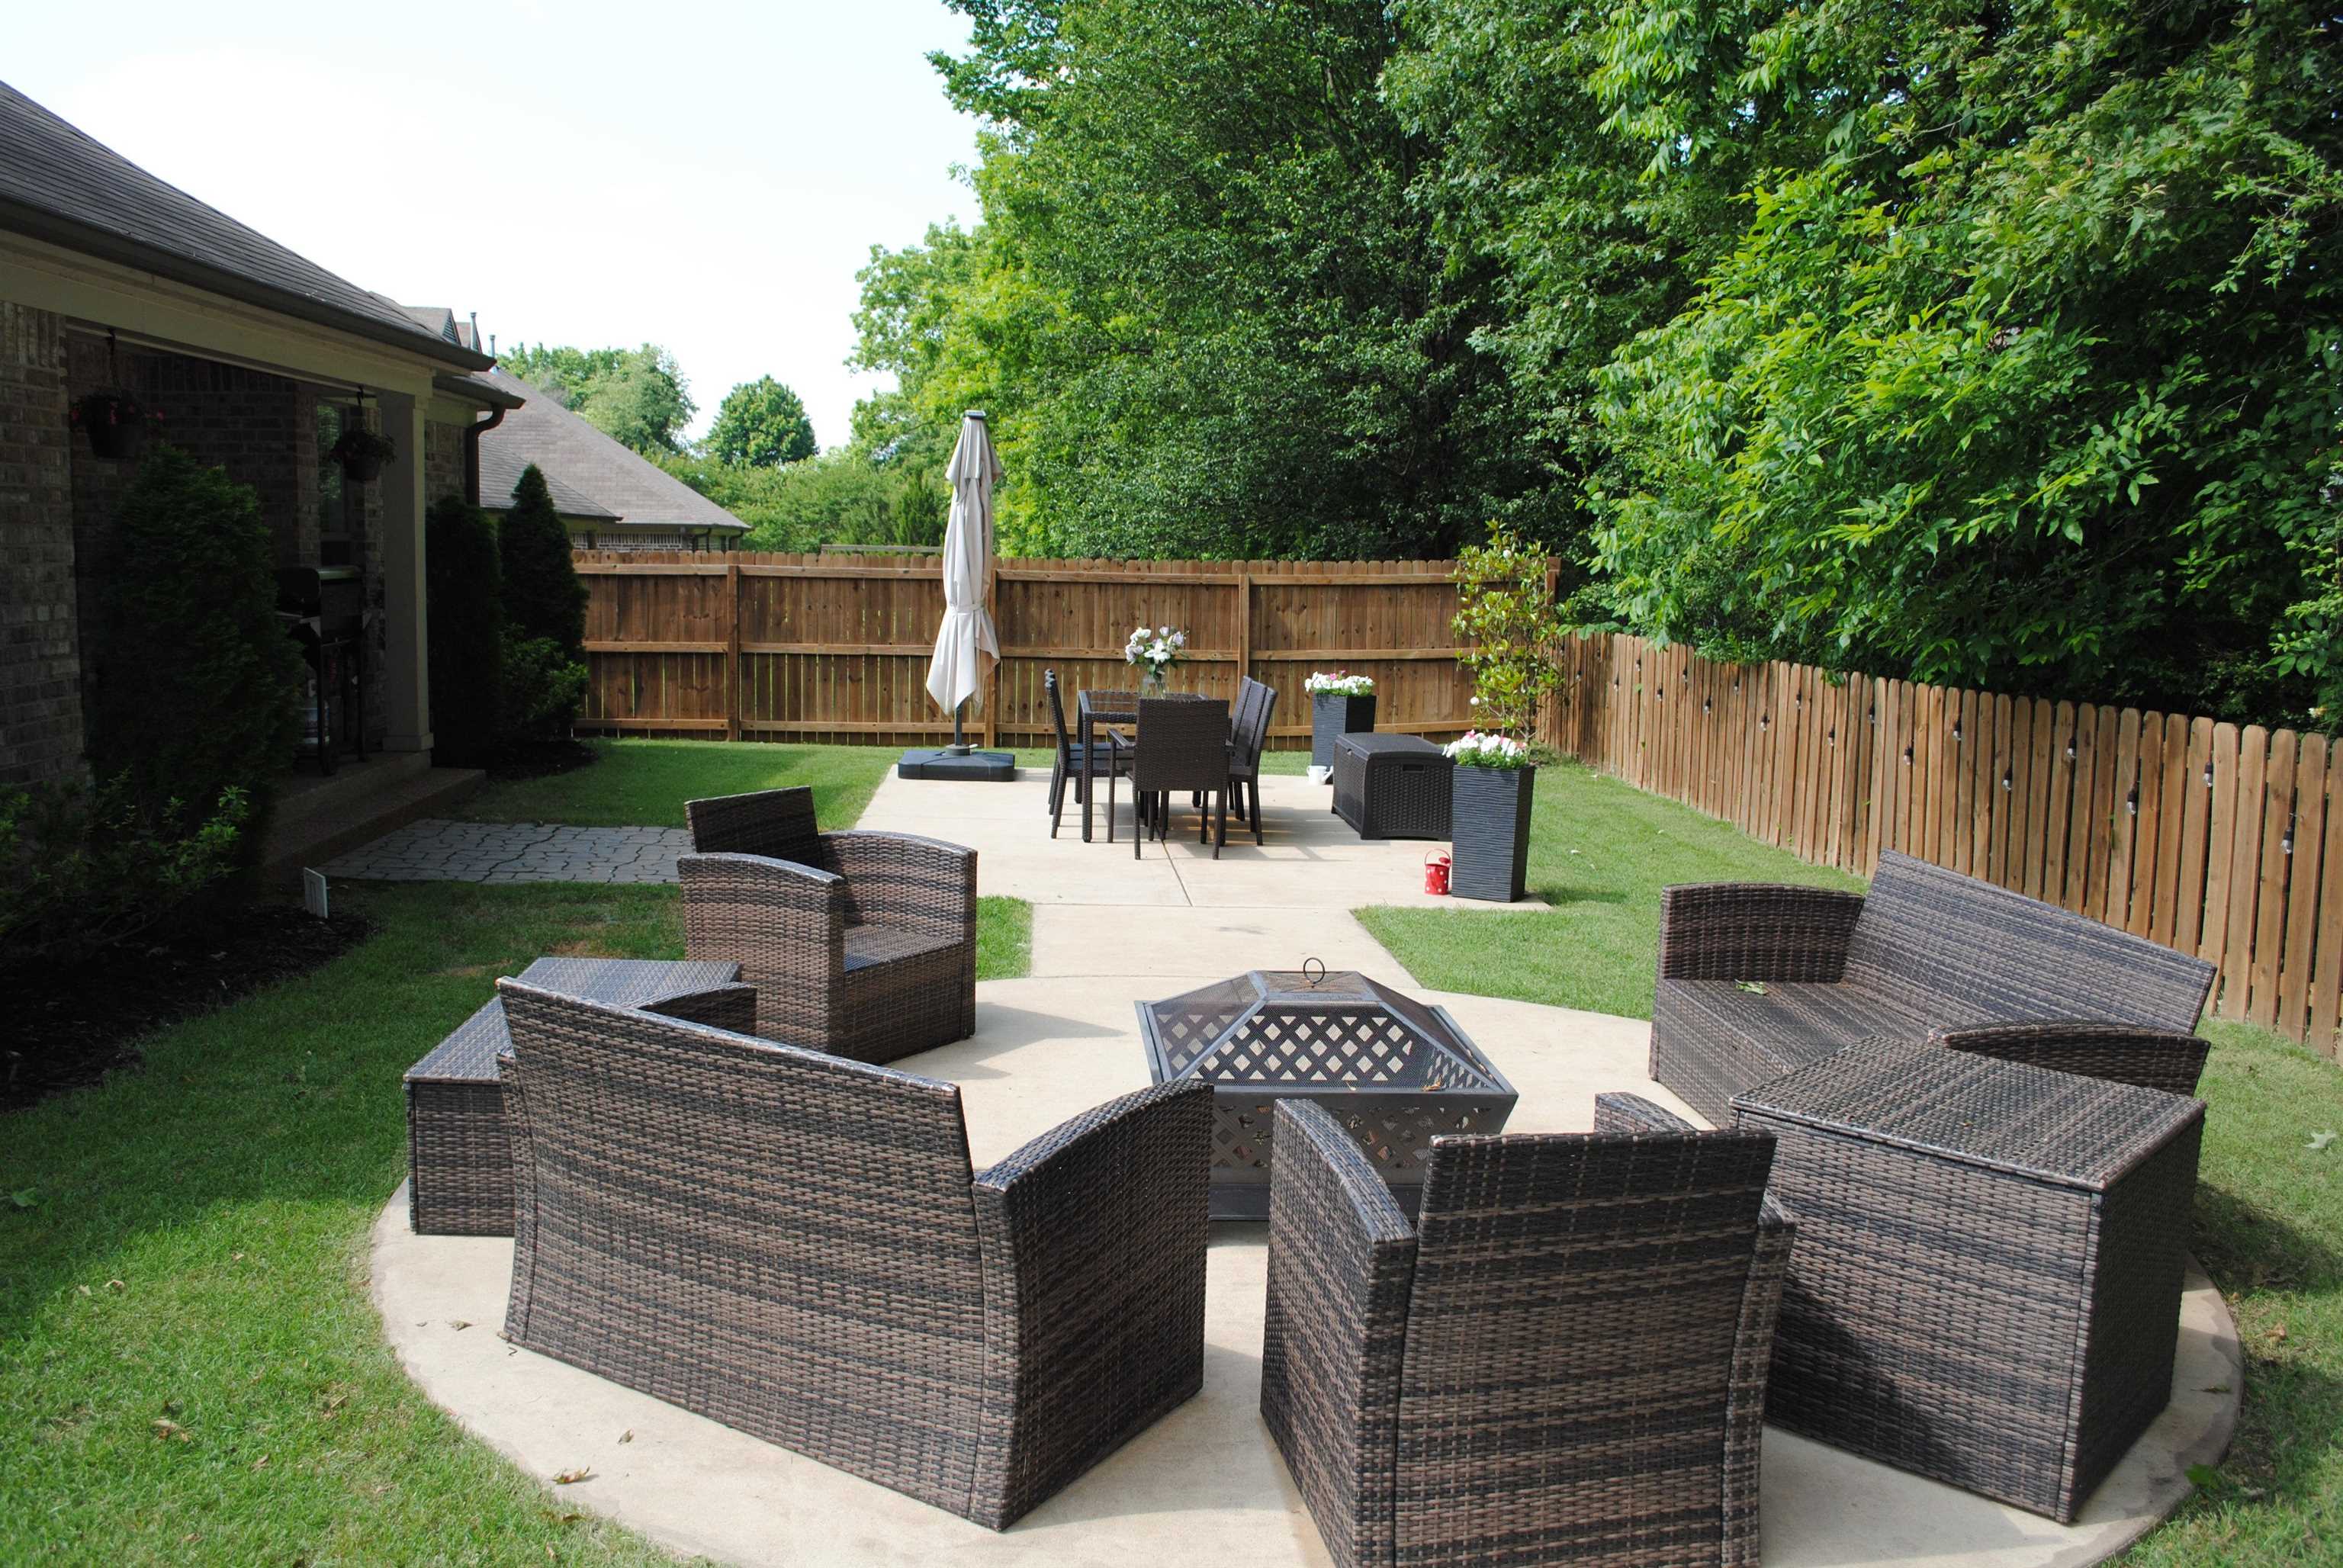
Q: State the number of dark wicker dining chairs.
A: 7